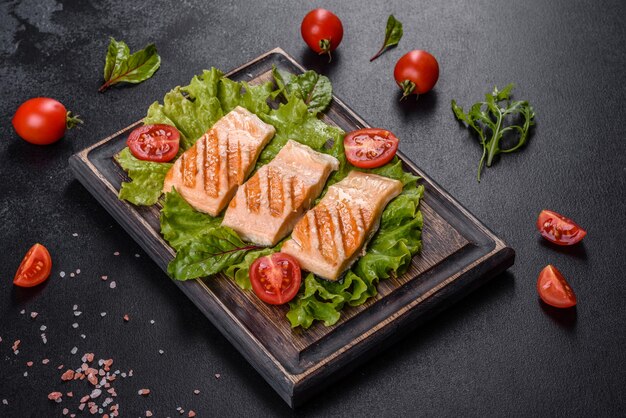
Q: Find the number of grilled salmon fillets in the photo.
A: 3